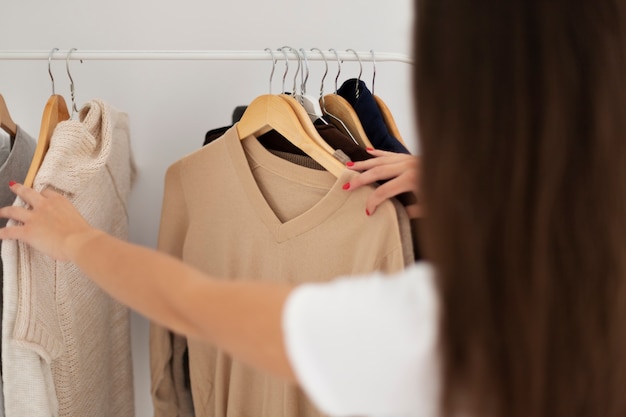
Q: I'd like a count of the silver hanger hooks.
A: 11